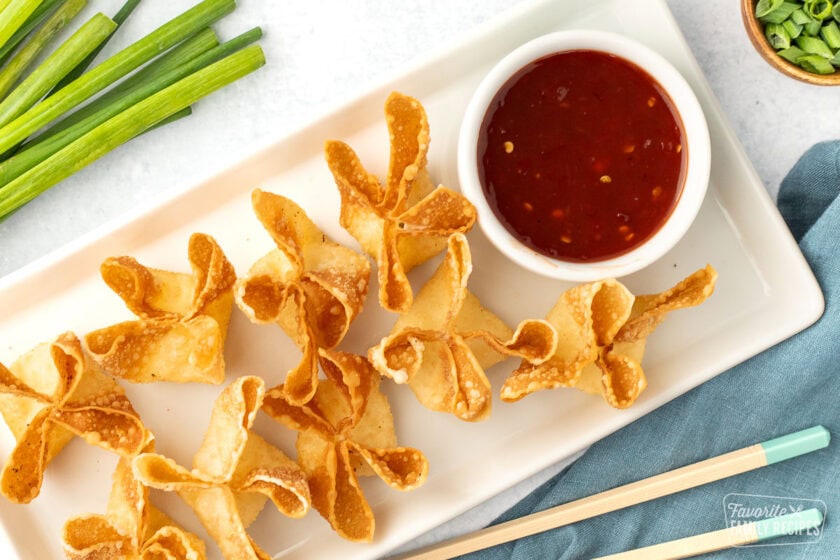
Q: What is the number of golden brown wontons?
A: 9